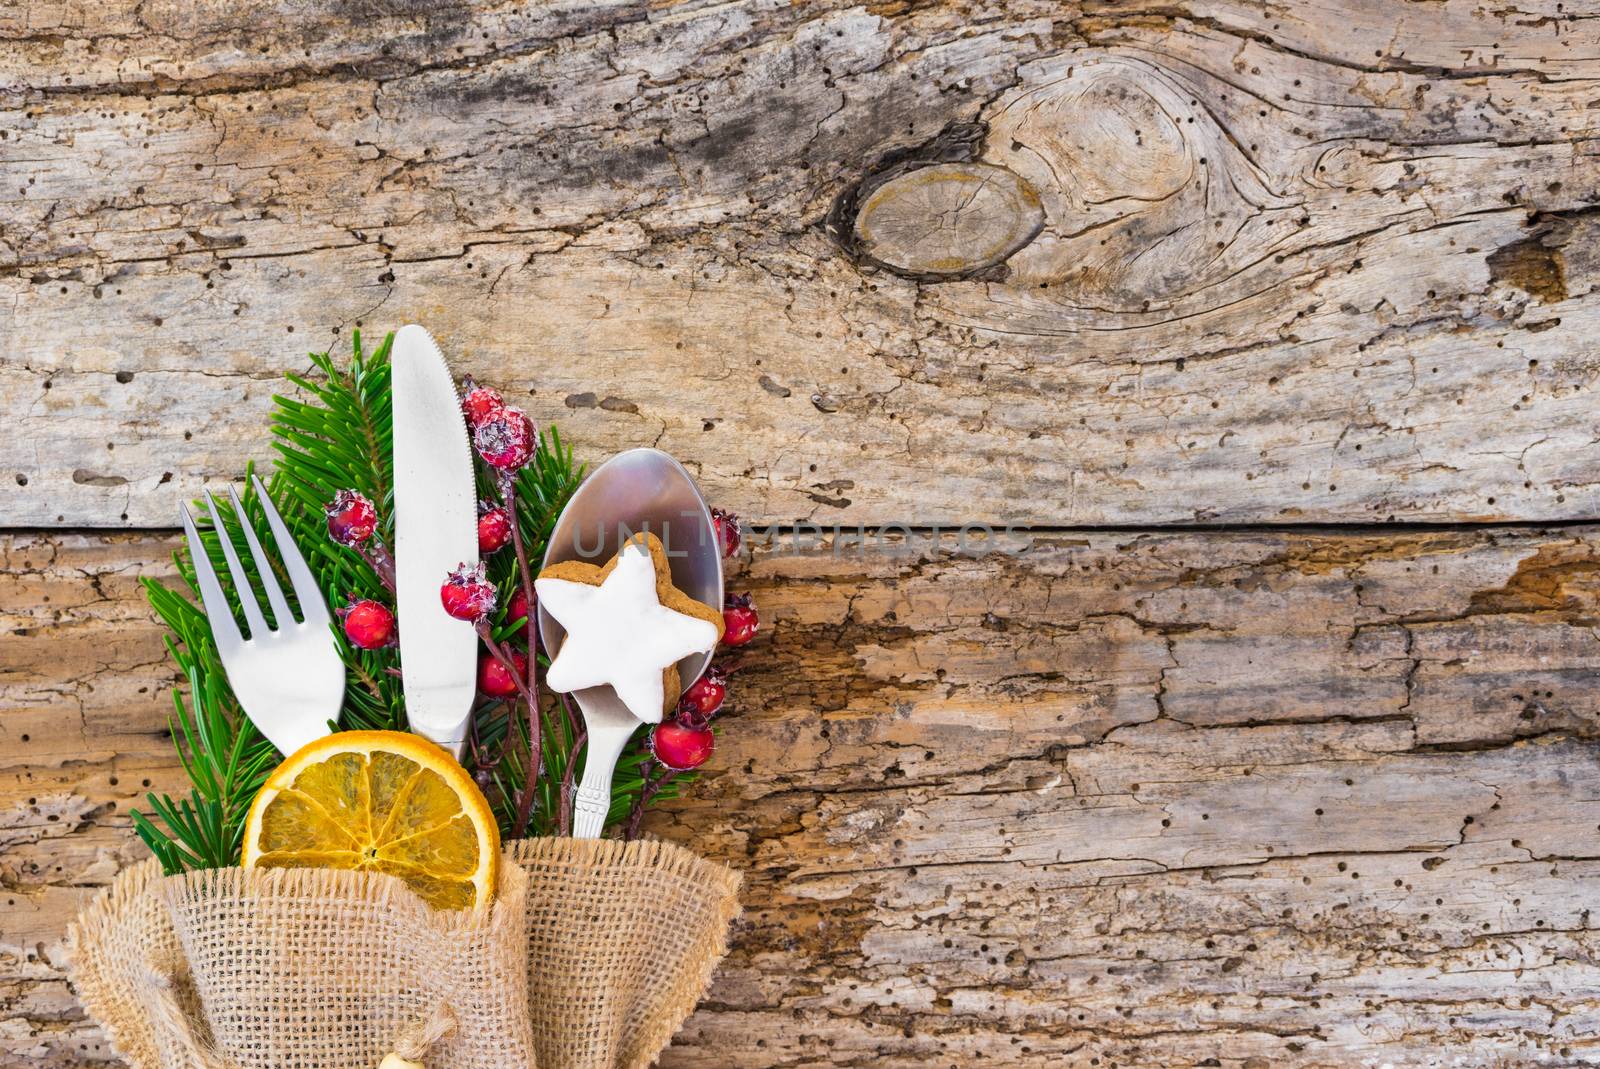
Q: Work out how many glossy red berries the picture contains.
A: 12